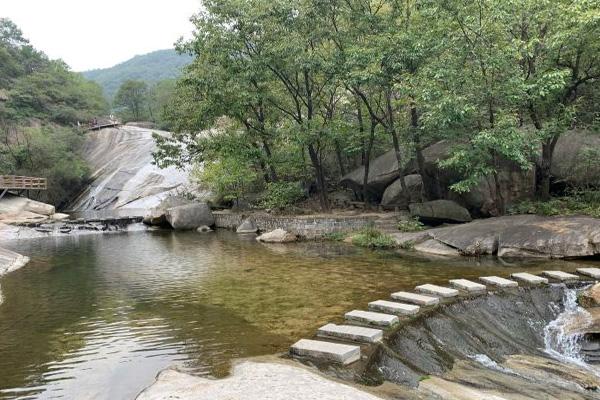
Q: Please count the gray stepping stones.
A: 11